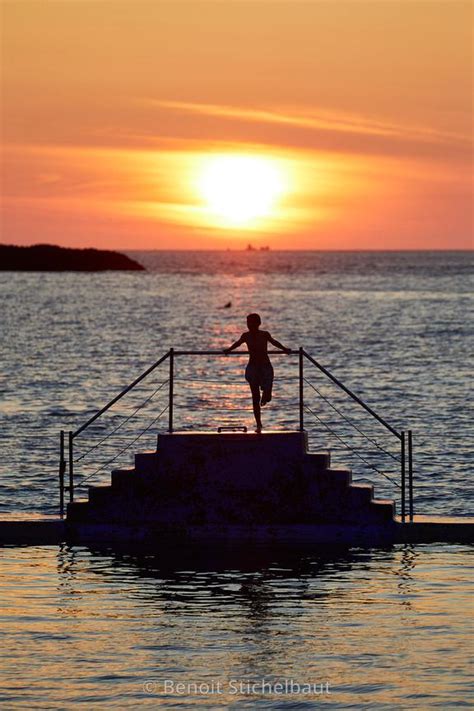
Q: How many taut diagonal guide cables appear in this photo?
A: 4